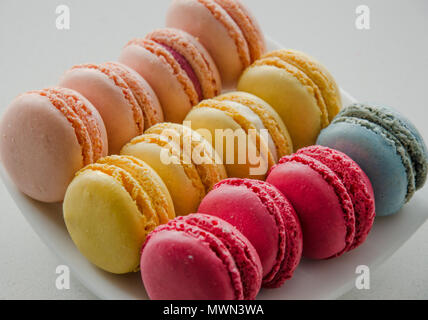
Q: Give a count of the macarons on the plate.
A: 12